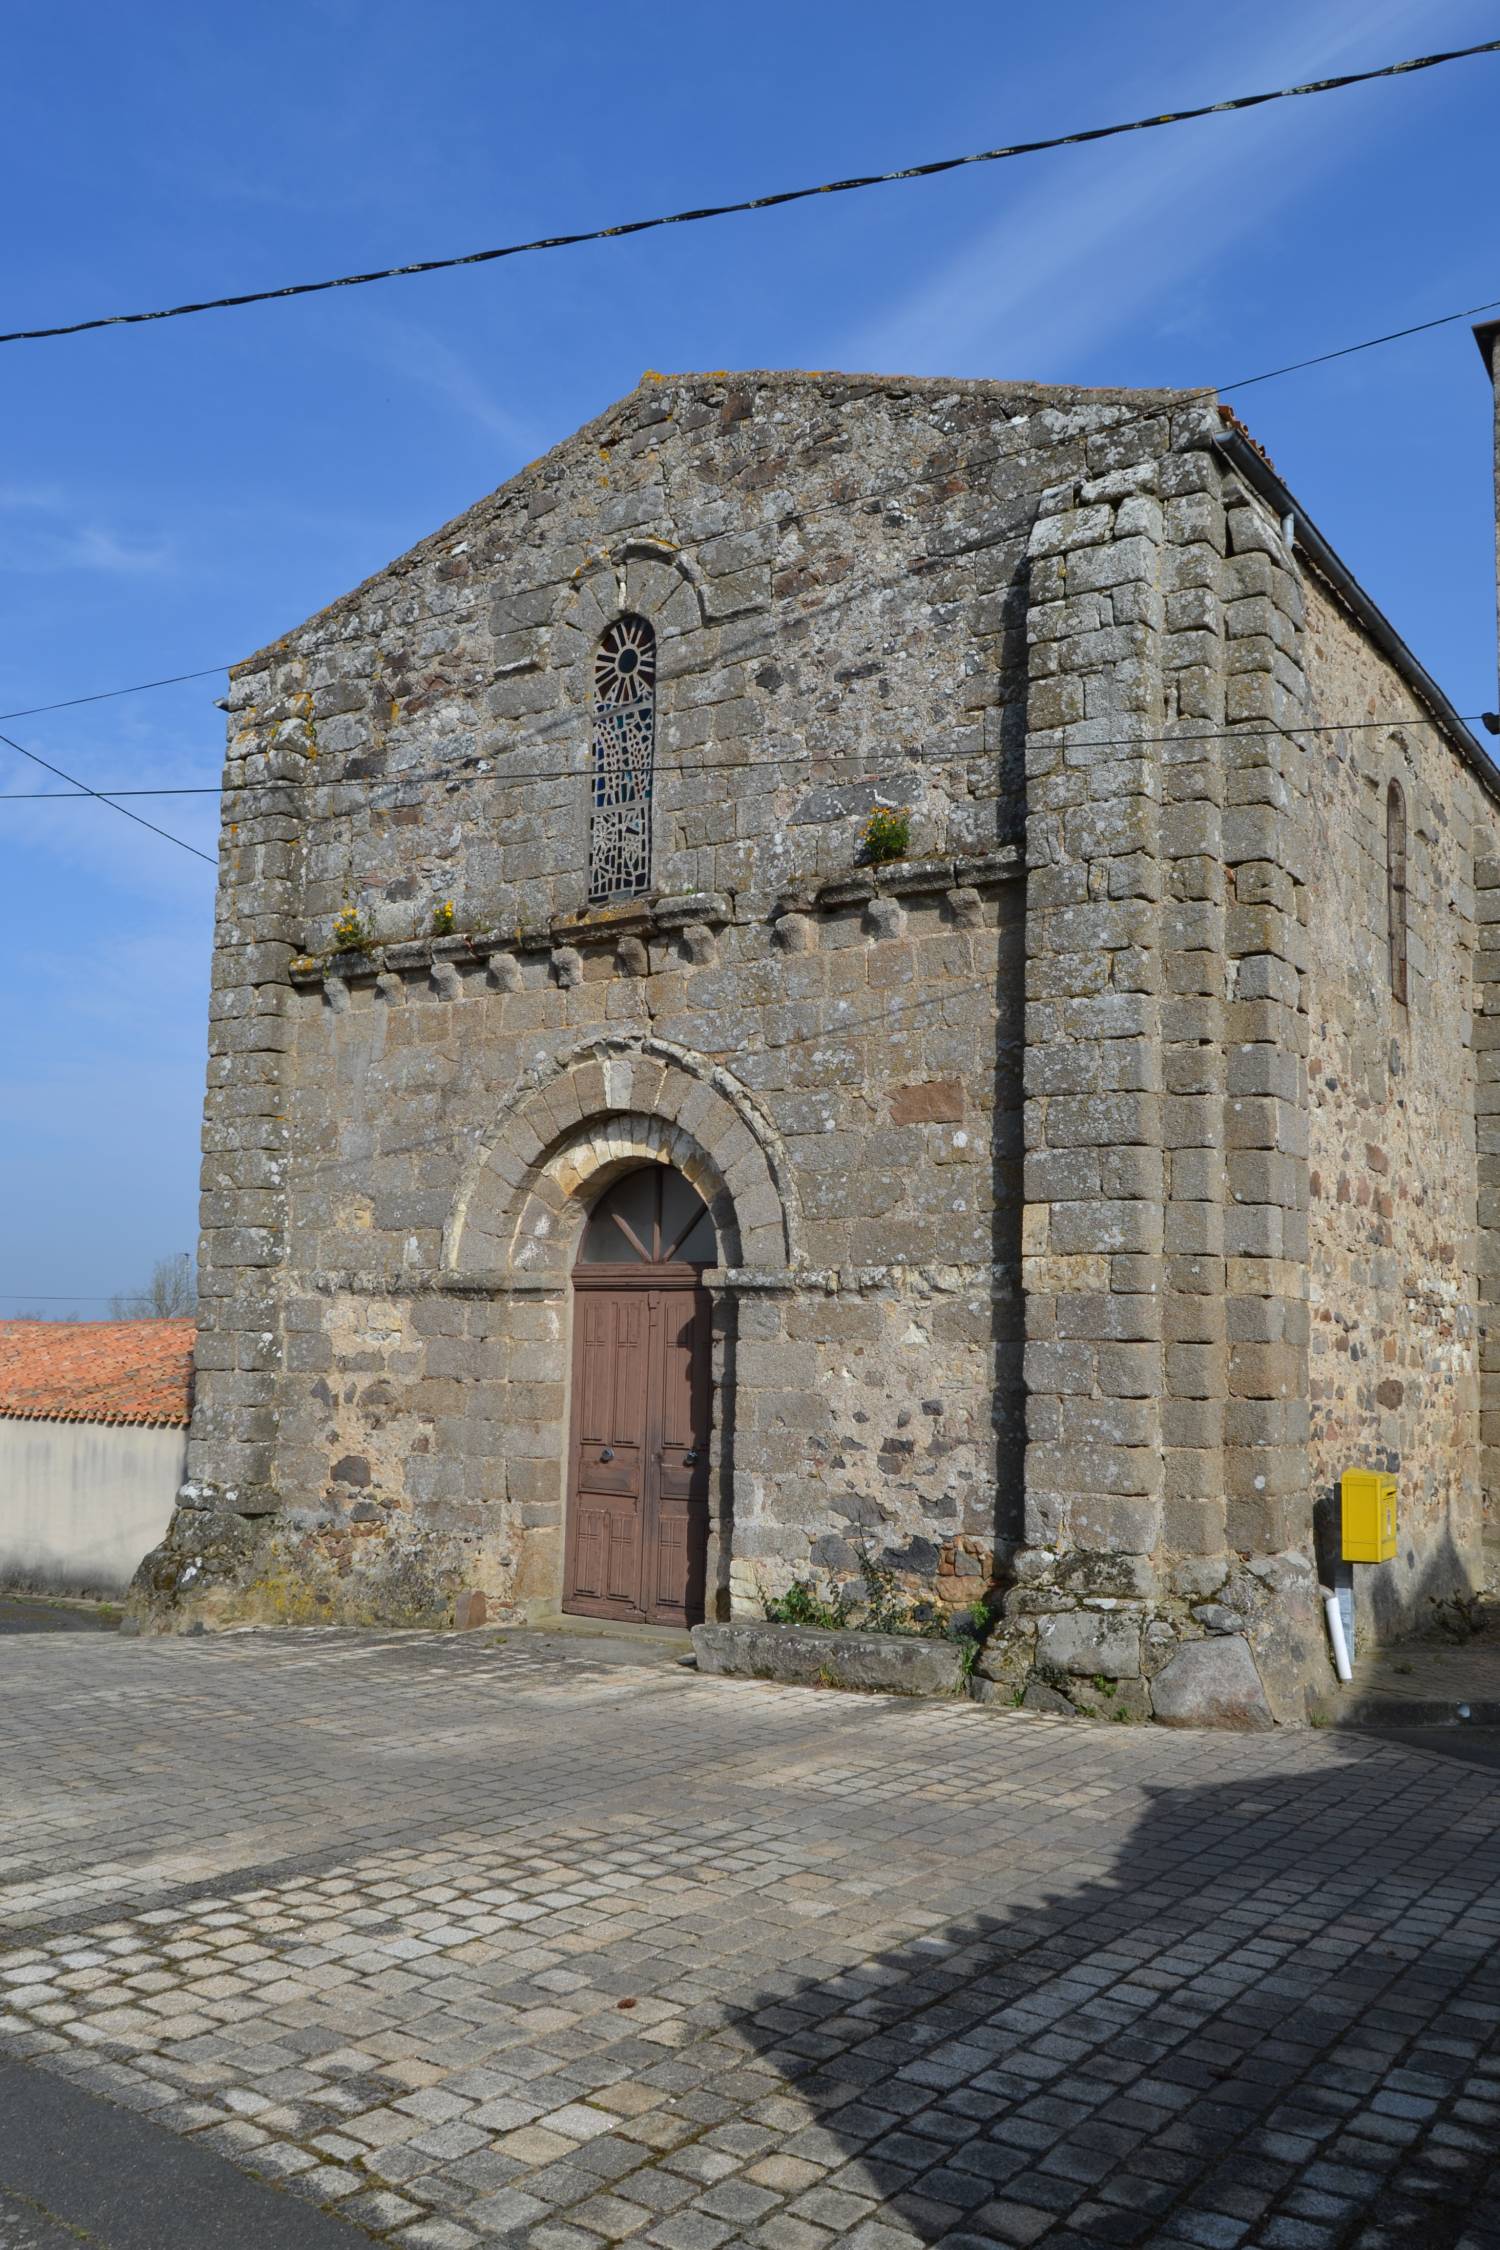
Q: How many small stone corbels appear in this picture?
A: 10